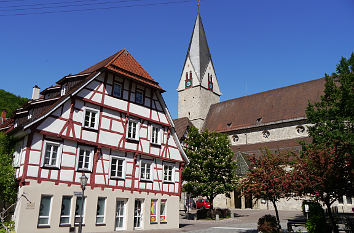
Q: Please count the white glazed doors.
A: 2